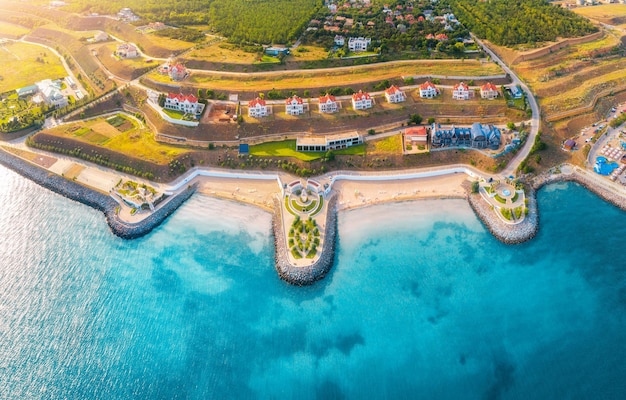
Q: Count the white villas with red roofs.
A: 10